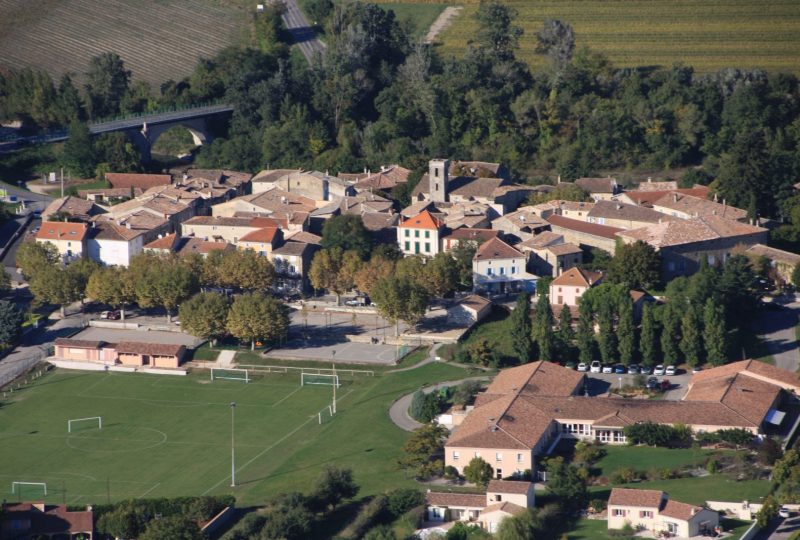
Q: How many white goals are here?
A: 5